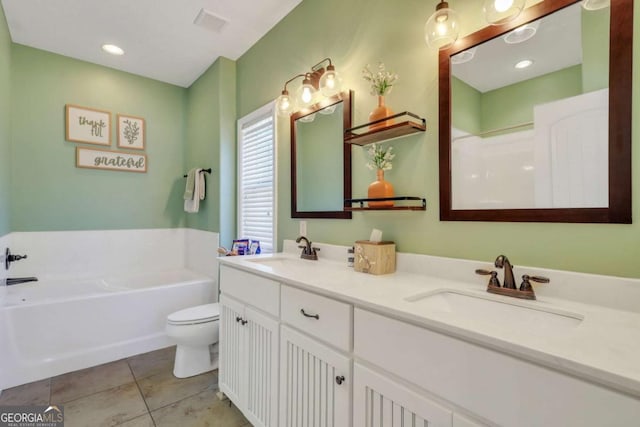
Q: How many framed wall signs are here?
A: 3